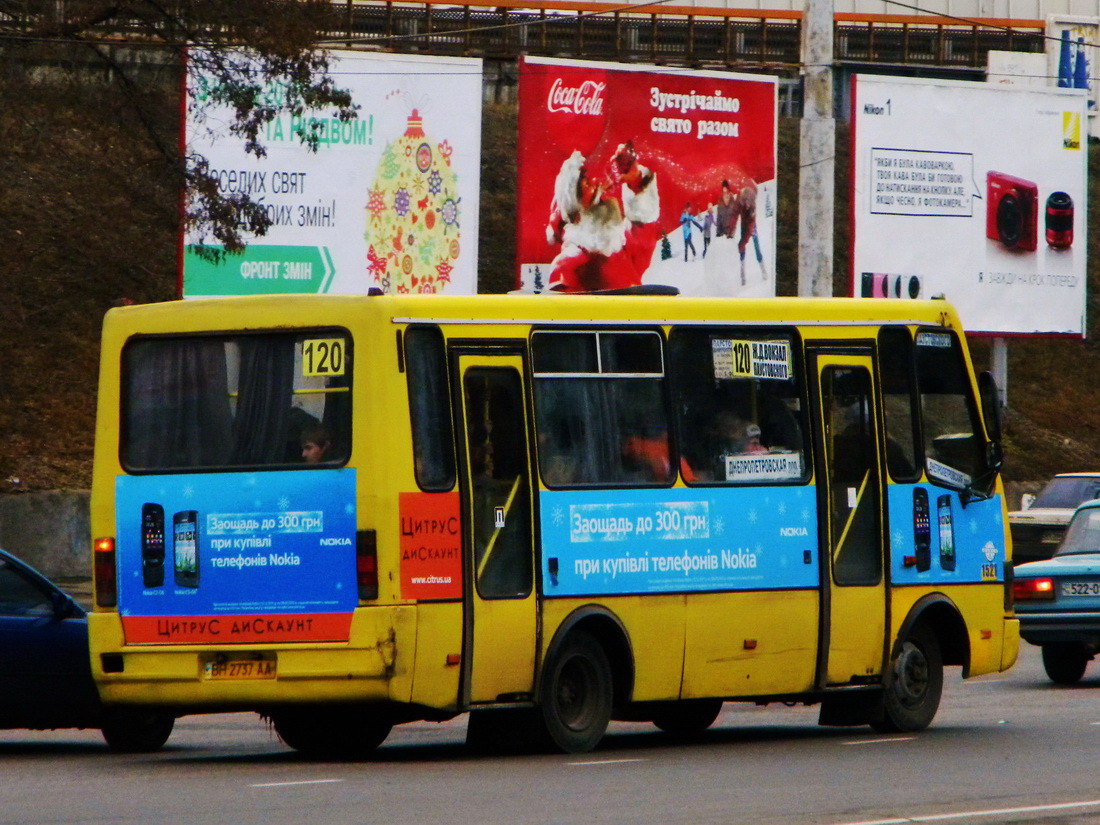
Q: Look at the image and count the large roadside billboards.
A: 3